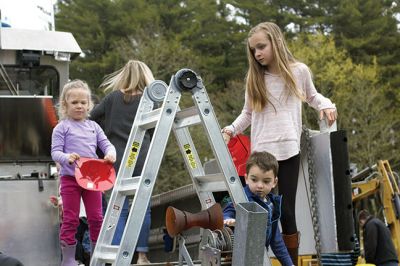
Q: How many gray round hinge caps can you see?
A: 1